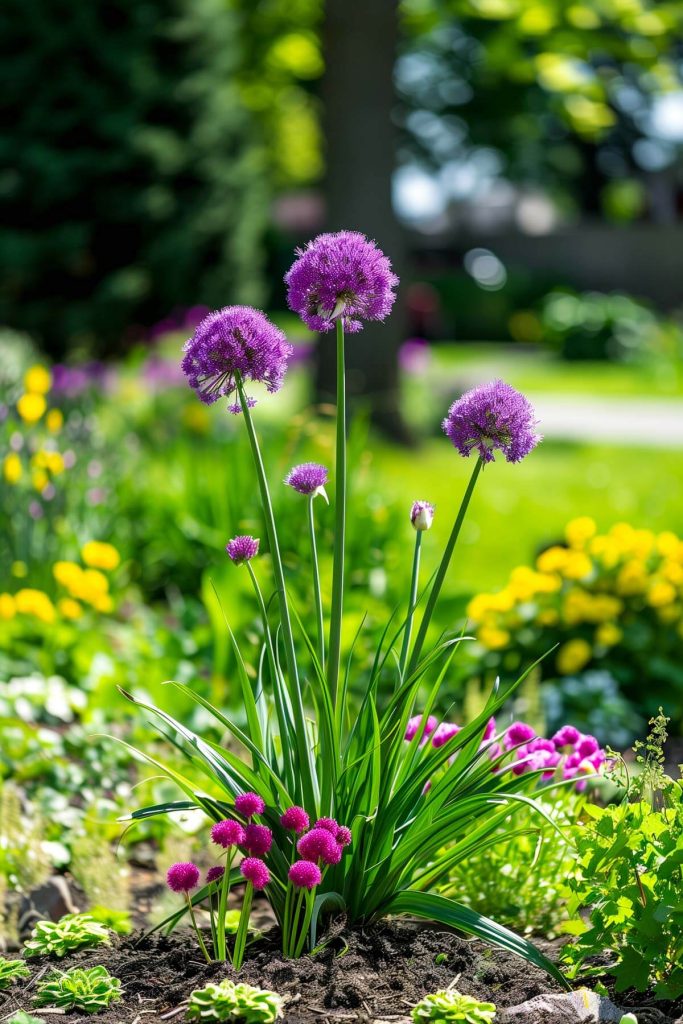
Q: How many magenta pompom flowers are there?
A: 11